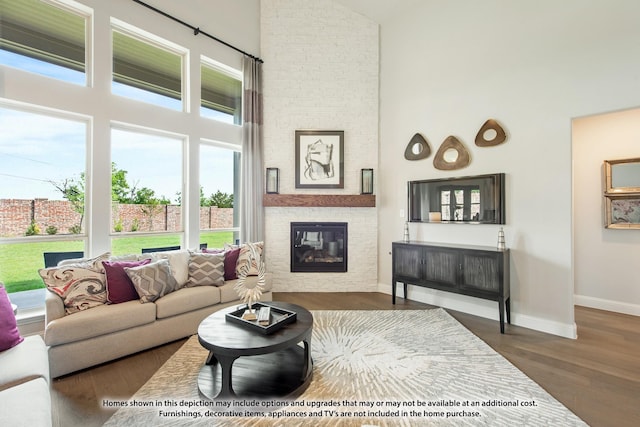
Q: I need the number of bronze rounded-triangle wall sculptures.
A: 3